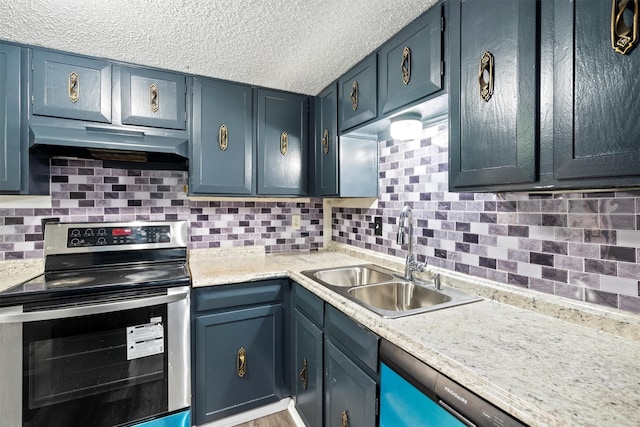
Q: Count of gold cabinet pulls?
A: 12